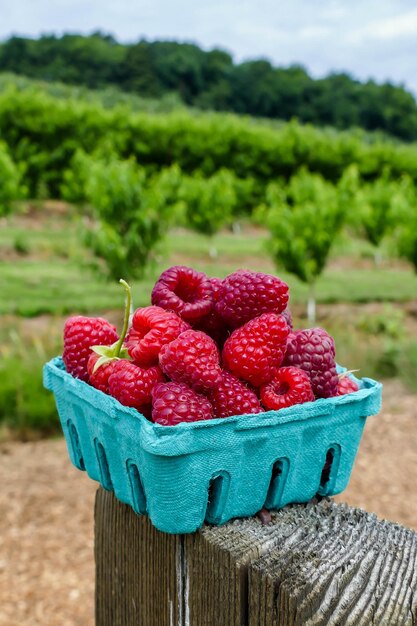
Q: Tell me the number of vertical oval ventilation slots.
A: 6